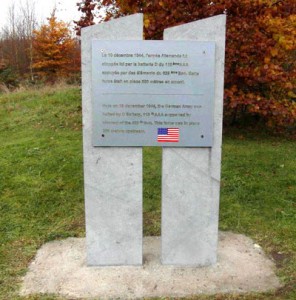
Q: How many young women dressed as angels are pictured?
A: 0